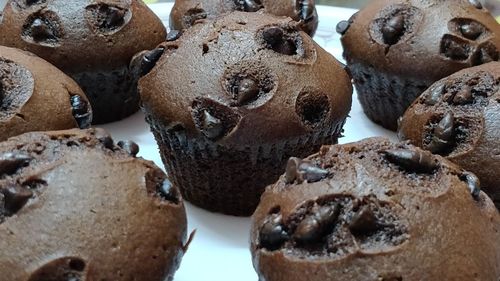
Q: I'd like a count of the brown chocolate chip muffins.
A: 8